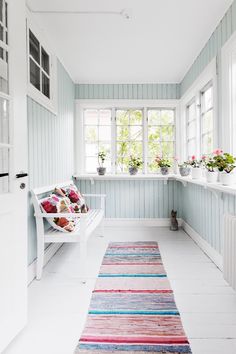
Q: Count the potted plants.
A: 7